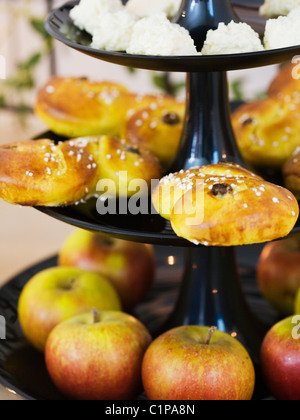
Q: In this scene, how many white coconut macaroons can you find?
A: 7